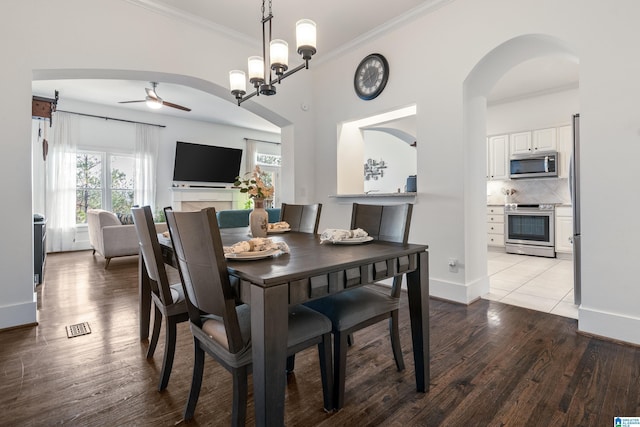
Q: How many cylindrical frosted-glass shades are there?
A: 4